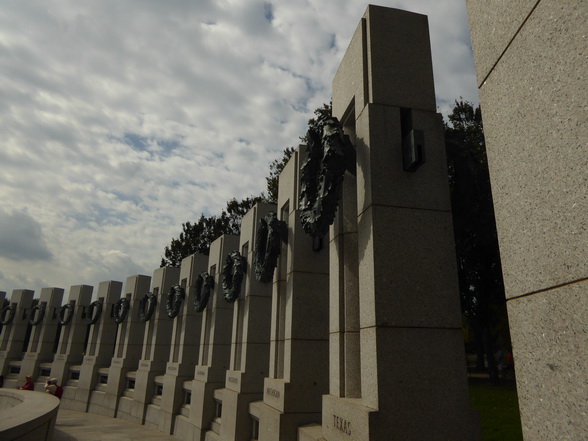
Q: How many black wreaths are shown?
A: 11